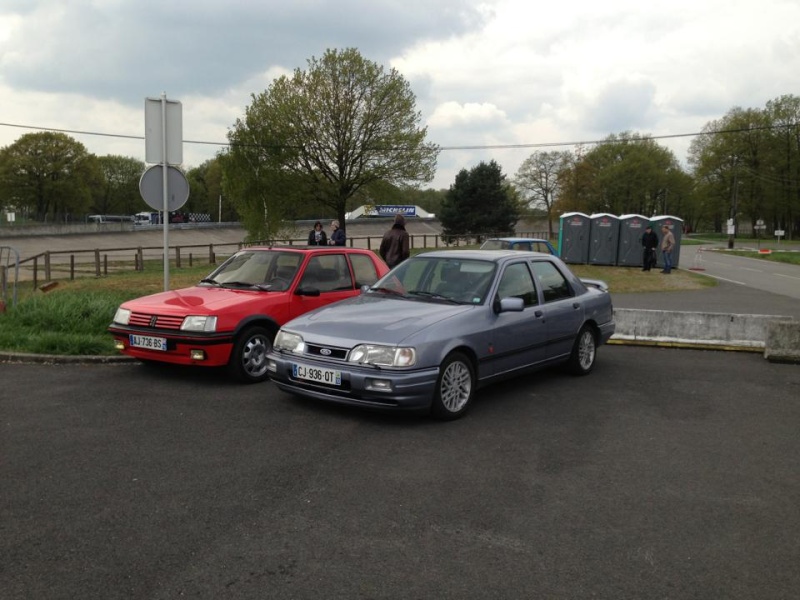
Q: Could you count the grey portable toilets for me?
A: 4